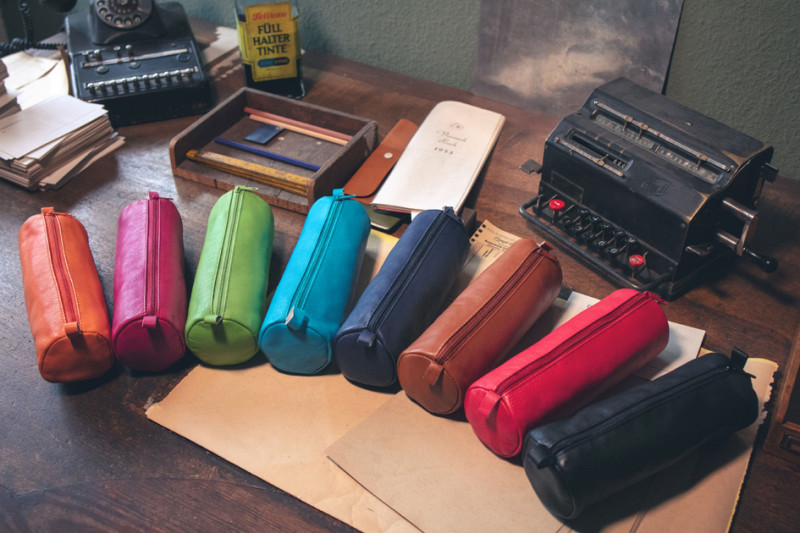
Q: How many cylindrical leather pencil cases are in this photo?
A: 8